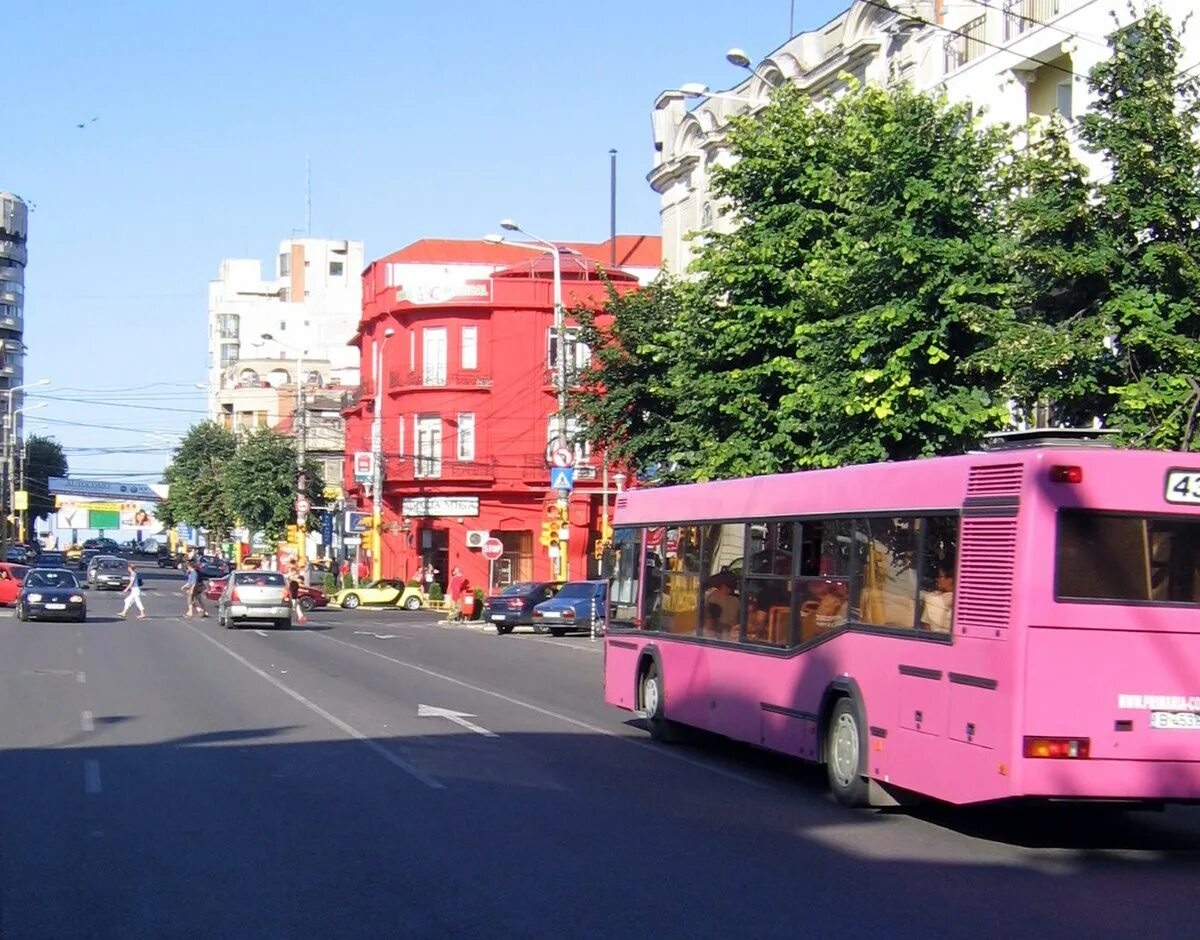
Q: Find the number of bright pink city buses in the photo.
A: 1